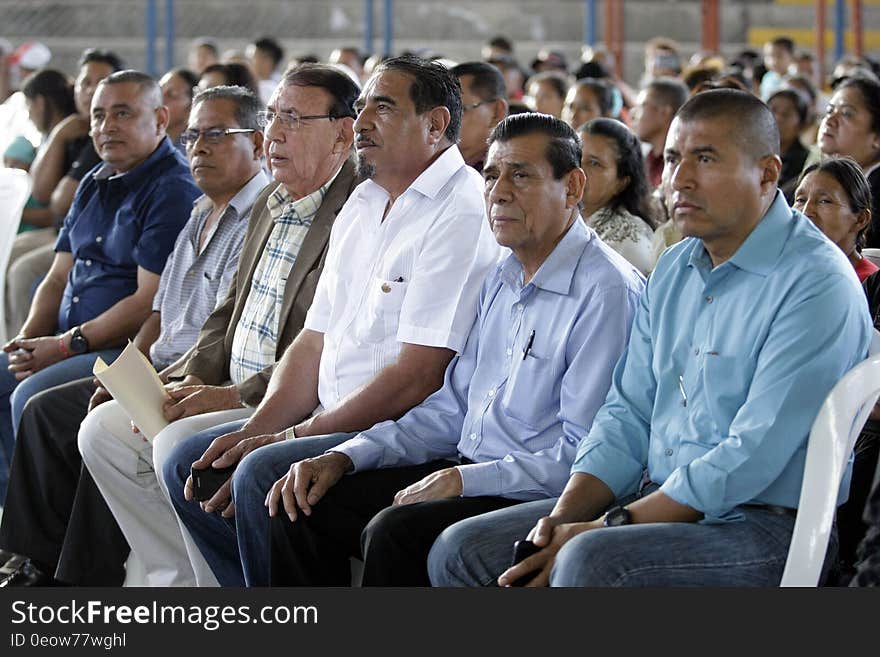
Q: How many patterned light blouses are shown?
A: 1